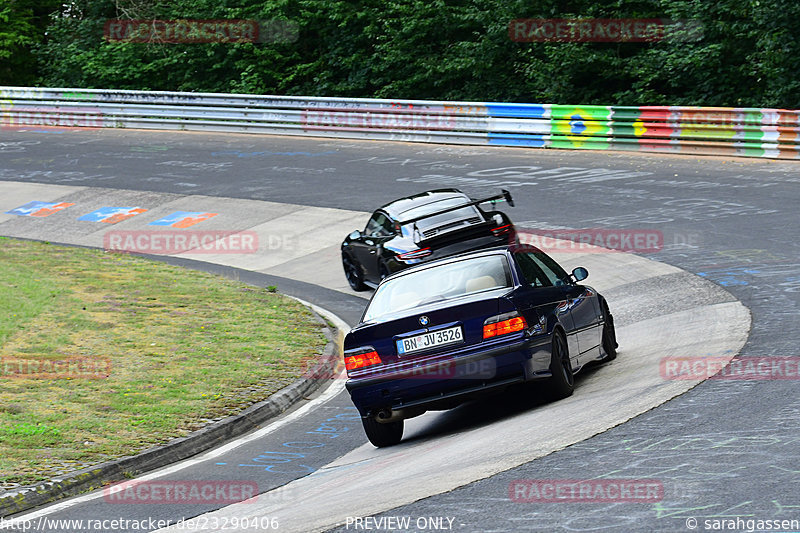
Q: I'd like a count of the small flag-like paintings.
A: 3